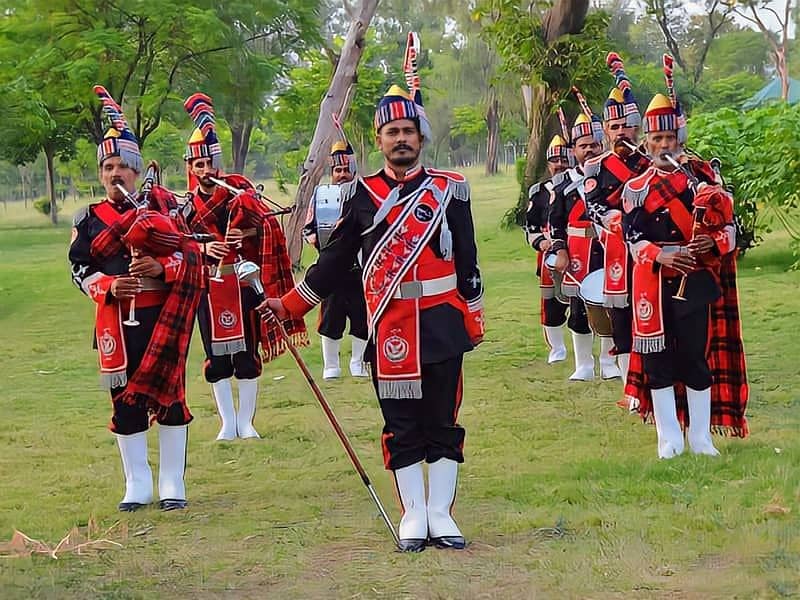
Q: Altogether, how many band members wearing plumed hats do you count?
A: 8